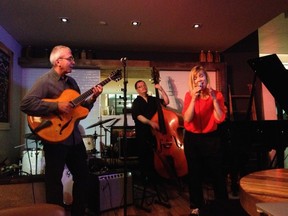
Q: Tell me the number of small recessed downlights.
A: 3